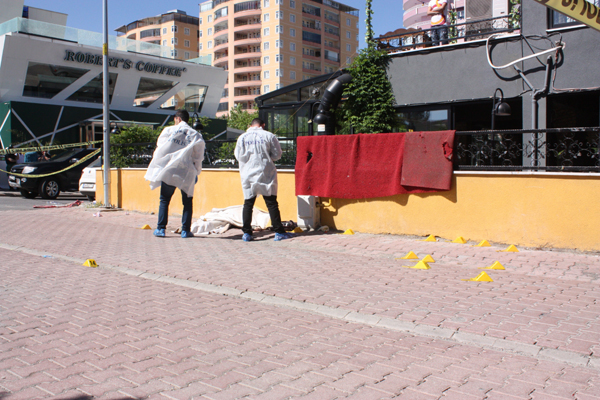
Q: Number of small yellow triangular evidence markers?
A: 13